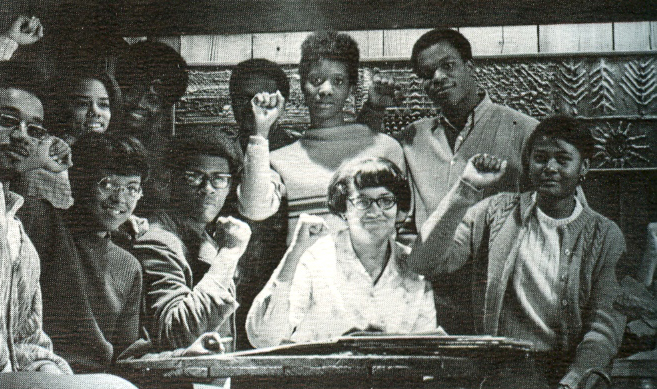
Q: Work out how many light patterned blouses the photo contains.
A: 1